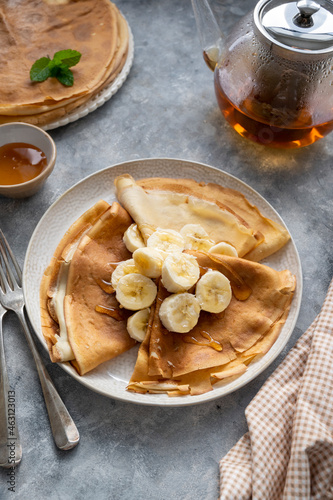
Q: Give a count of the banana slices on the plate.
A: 11